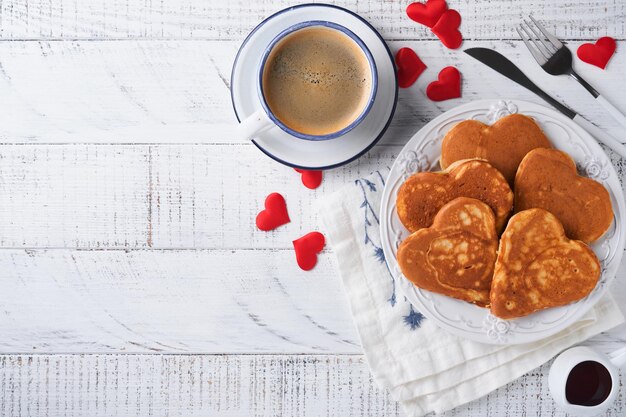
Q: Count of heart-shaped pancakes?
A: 5